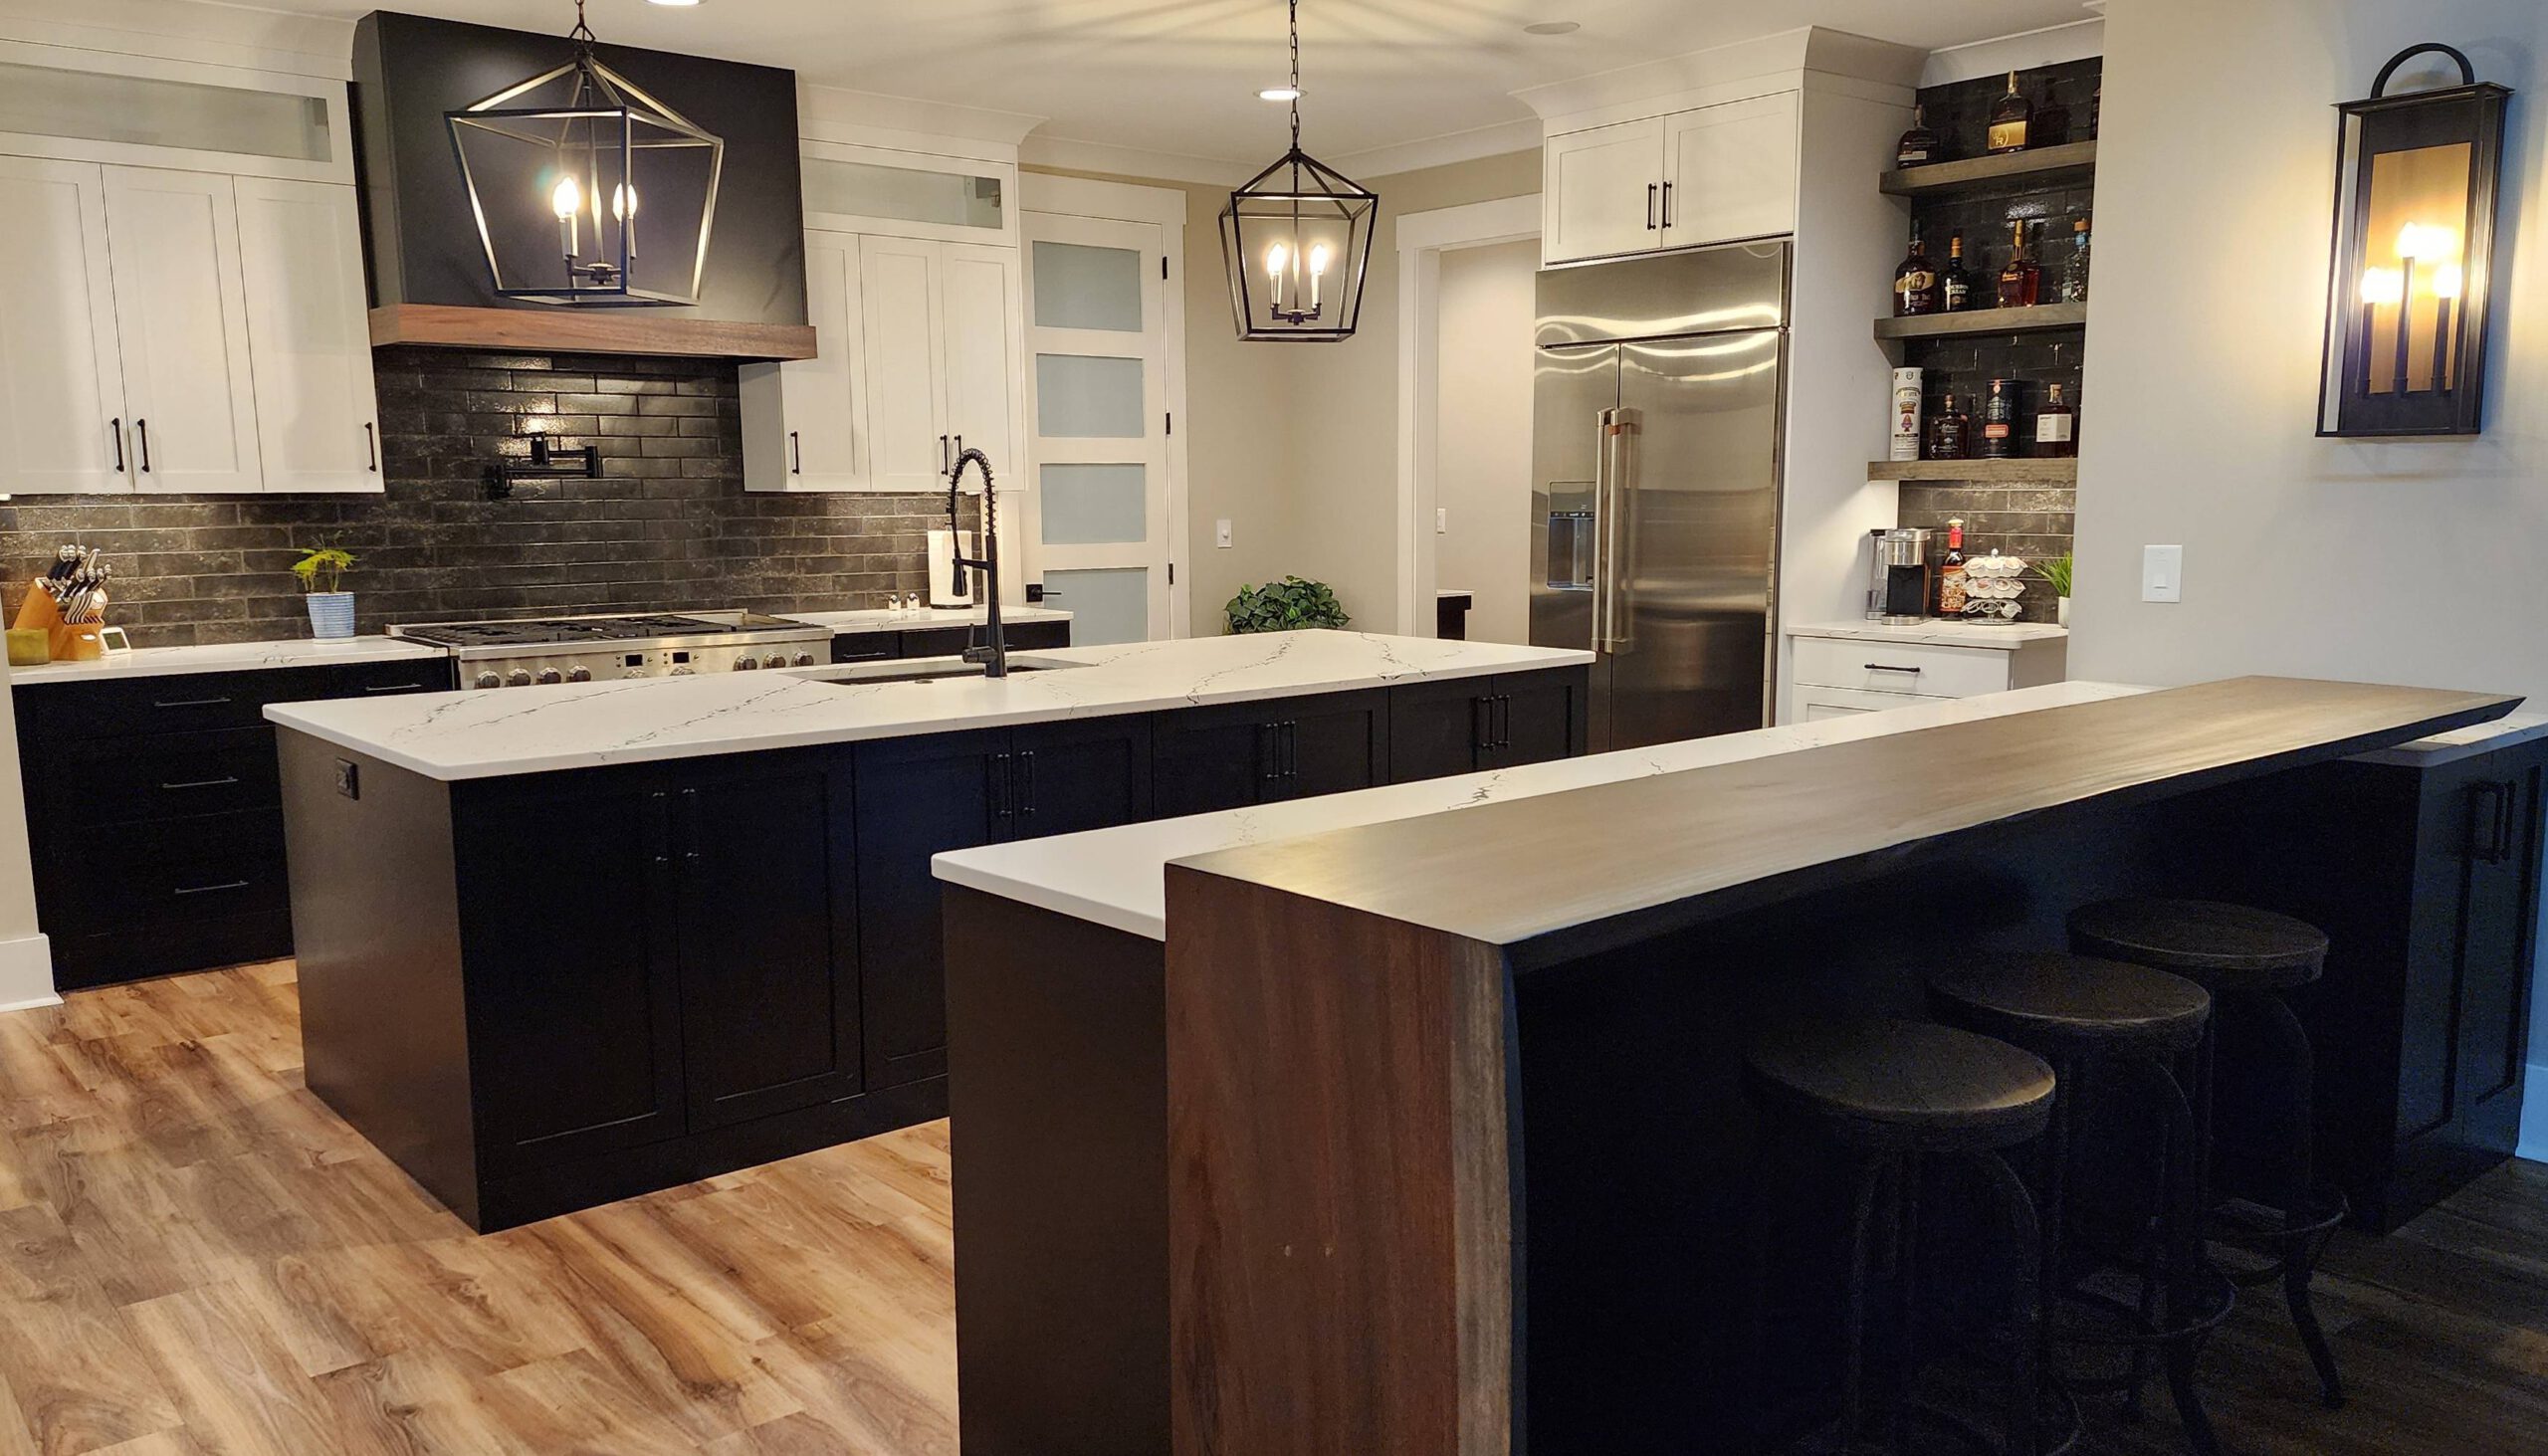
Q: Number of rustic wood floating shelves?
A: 3